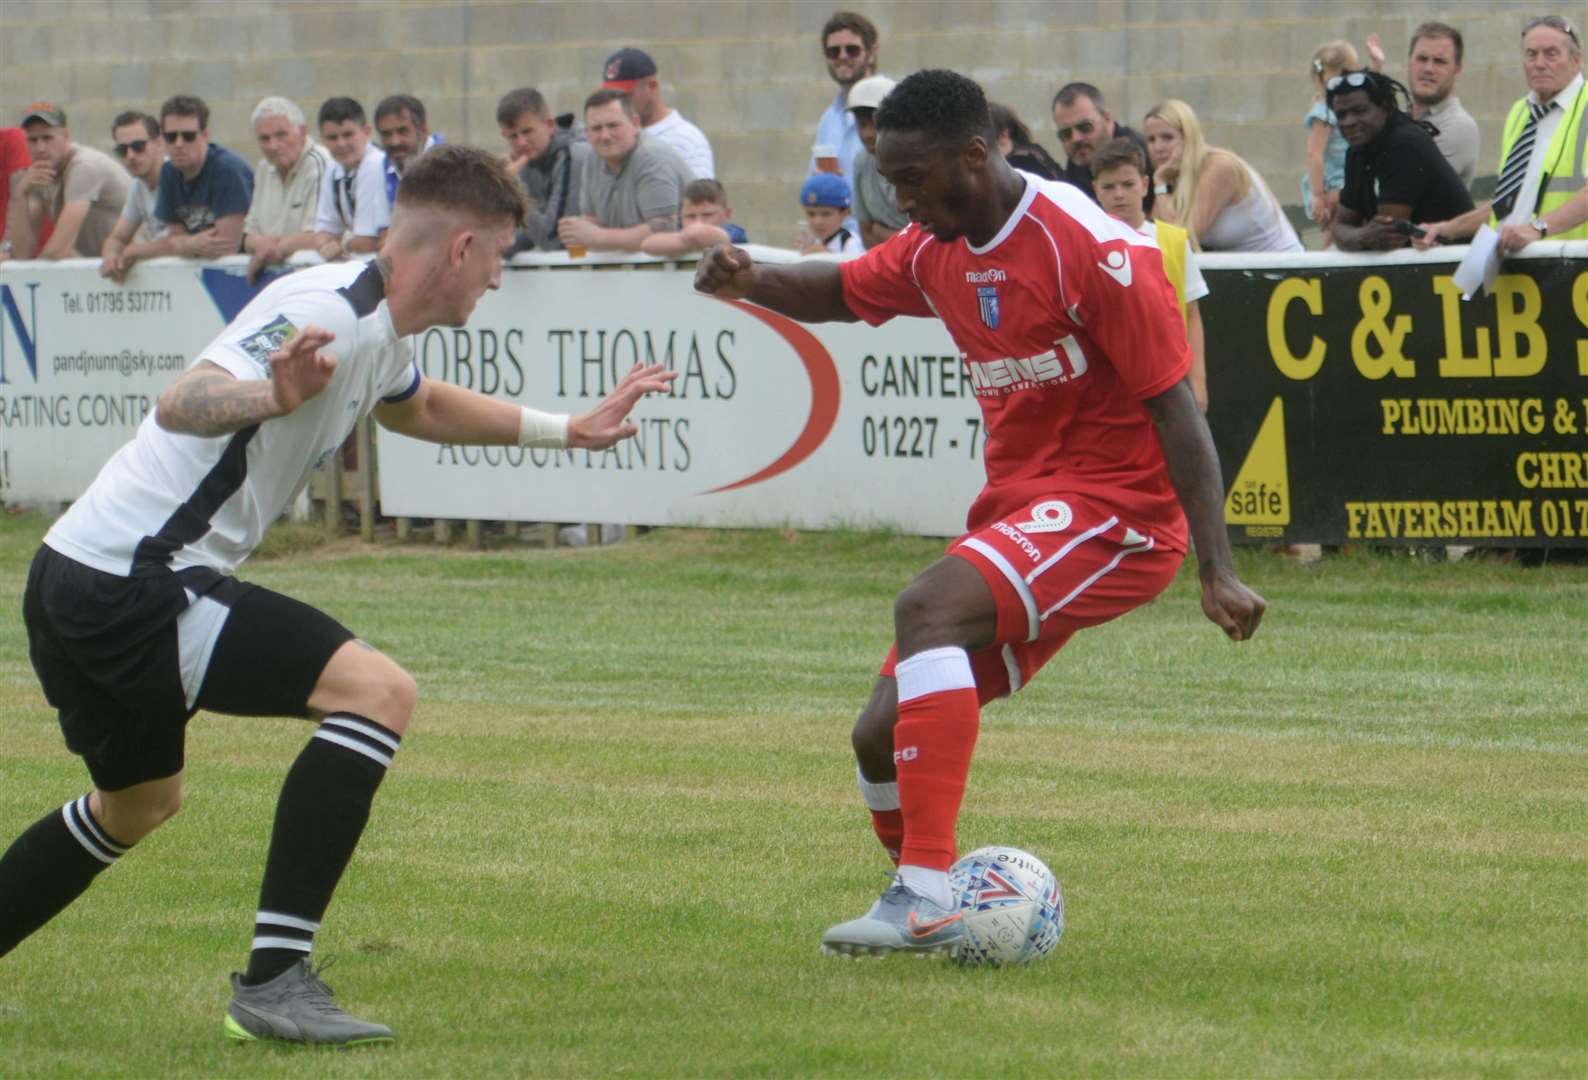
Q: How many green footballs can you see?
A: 0